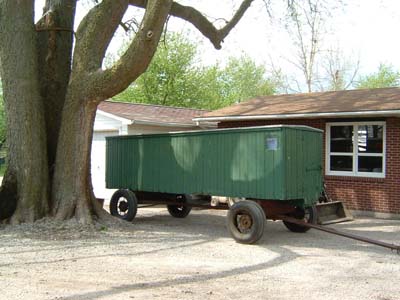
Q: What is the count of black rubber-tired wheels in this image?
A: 4